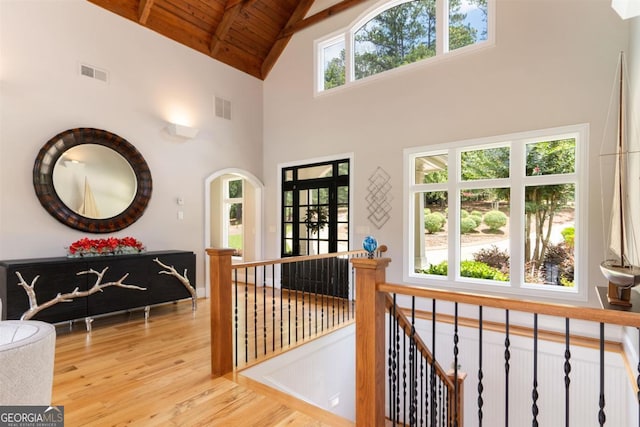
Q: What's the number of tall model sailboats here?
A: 1